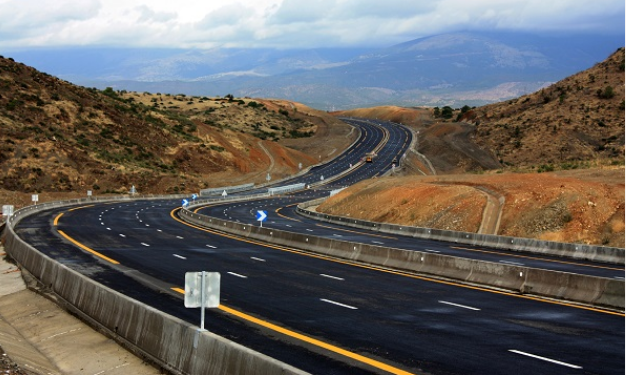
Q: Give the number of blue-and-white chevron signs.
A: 3